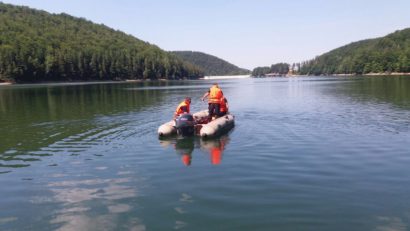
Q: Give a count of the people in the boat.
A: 3